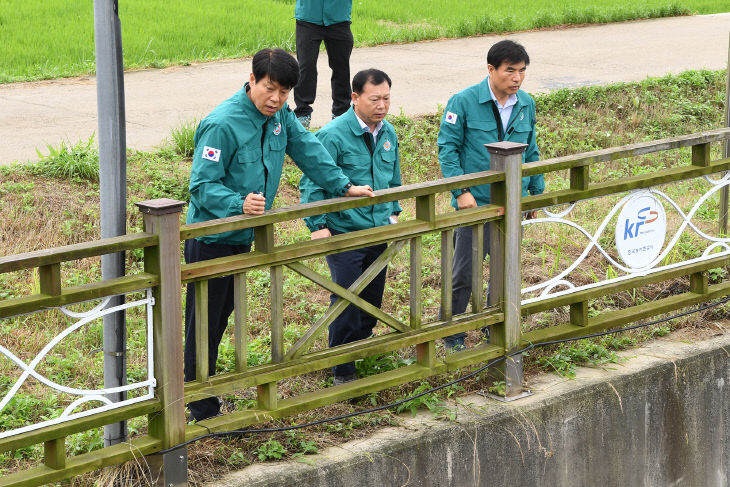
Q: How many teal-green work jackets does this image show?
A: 4